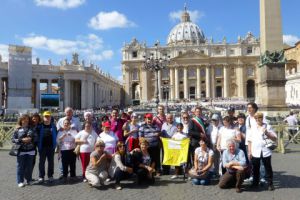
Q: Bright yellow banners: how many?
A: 1